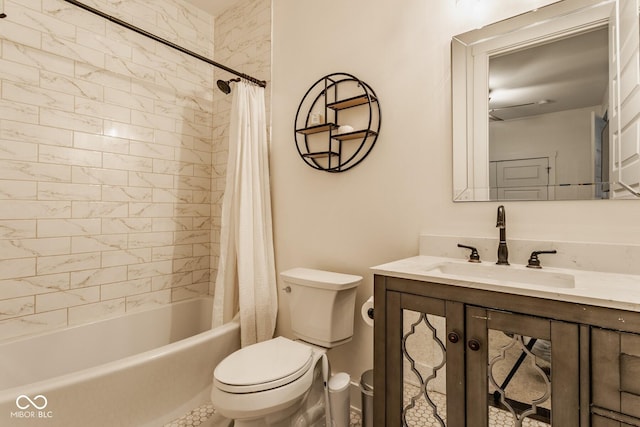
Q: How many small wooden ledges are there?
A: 4